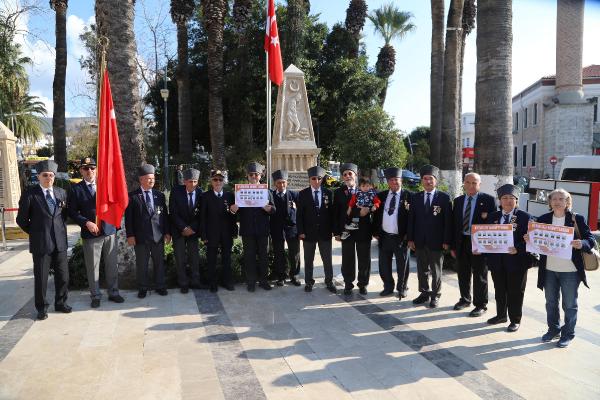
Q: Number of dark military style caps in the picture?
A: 2